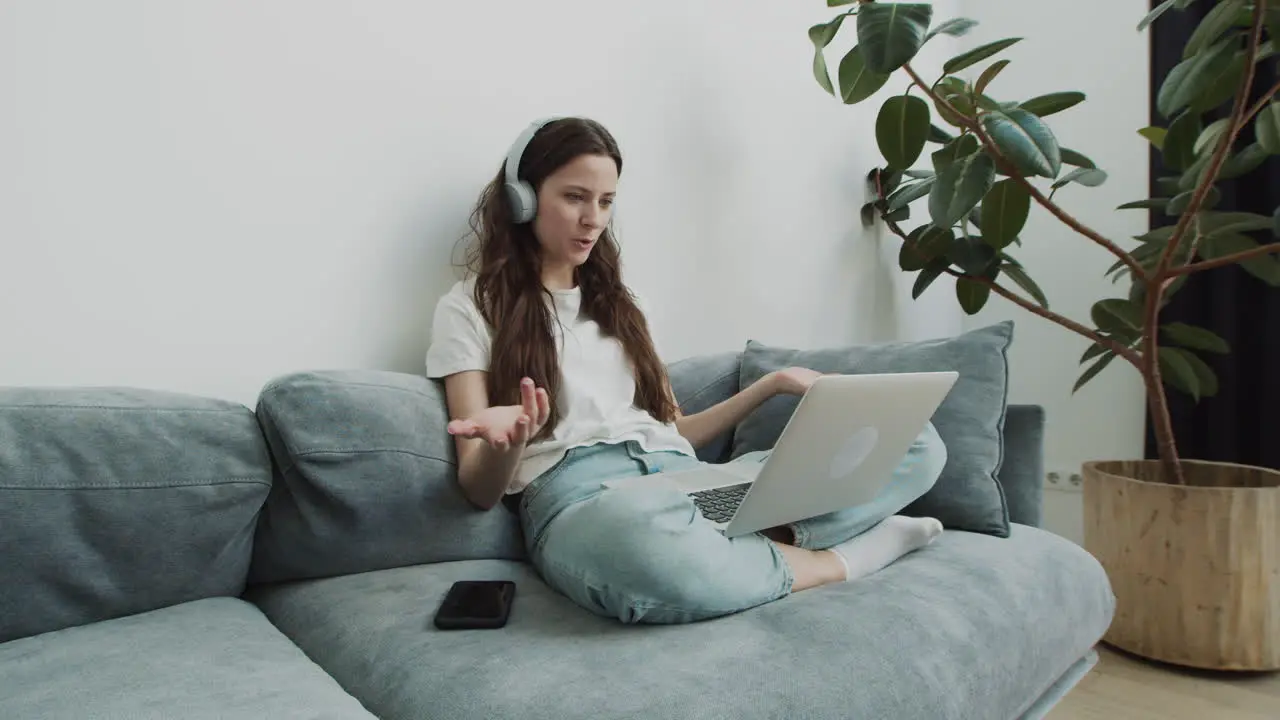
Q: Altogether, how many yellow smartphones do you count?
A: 0